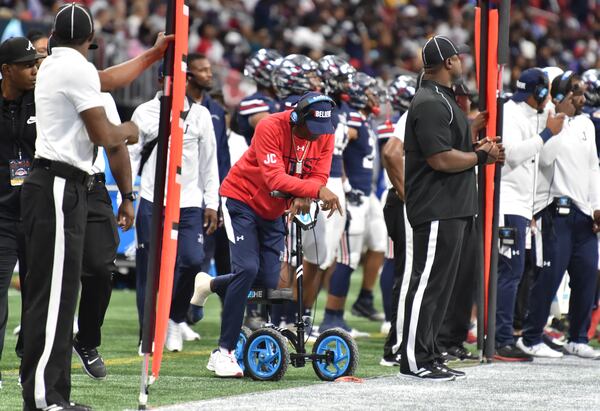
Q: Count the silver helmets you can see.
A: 6